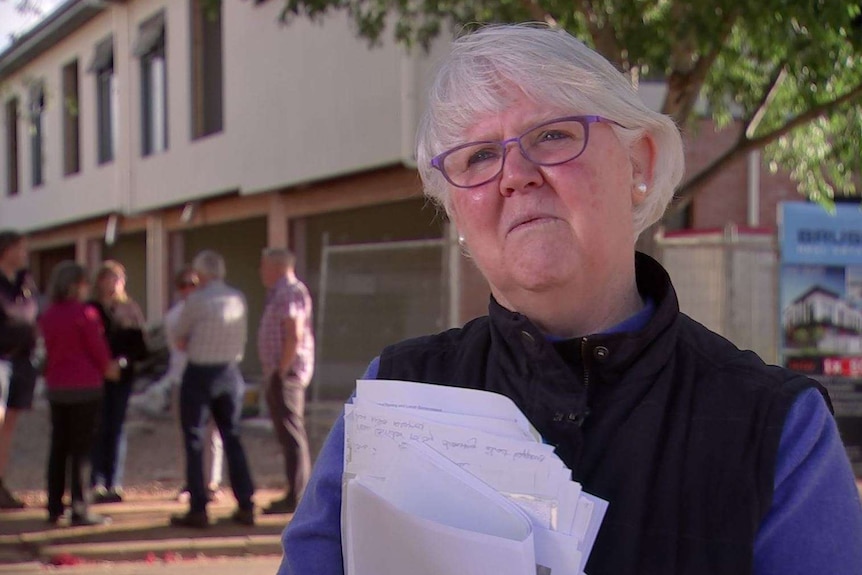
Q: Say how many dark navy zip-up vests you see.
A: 1